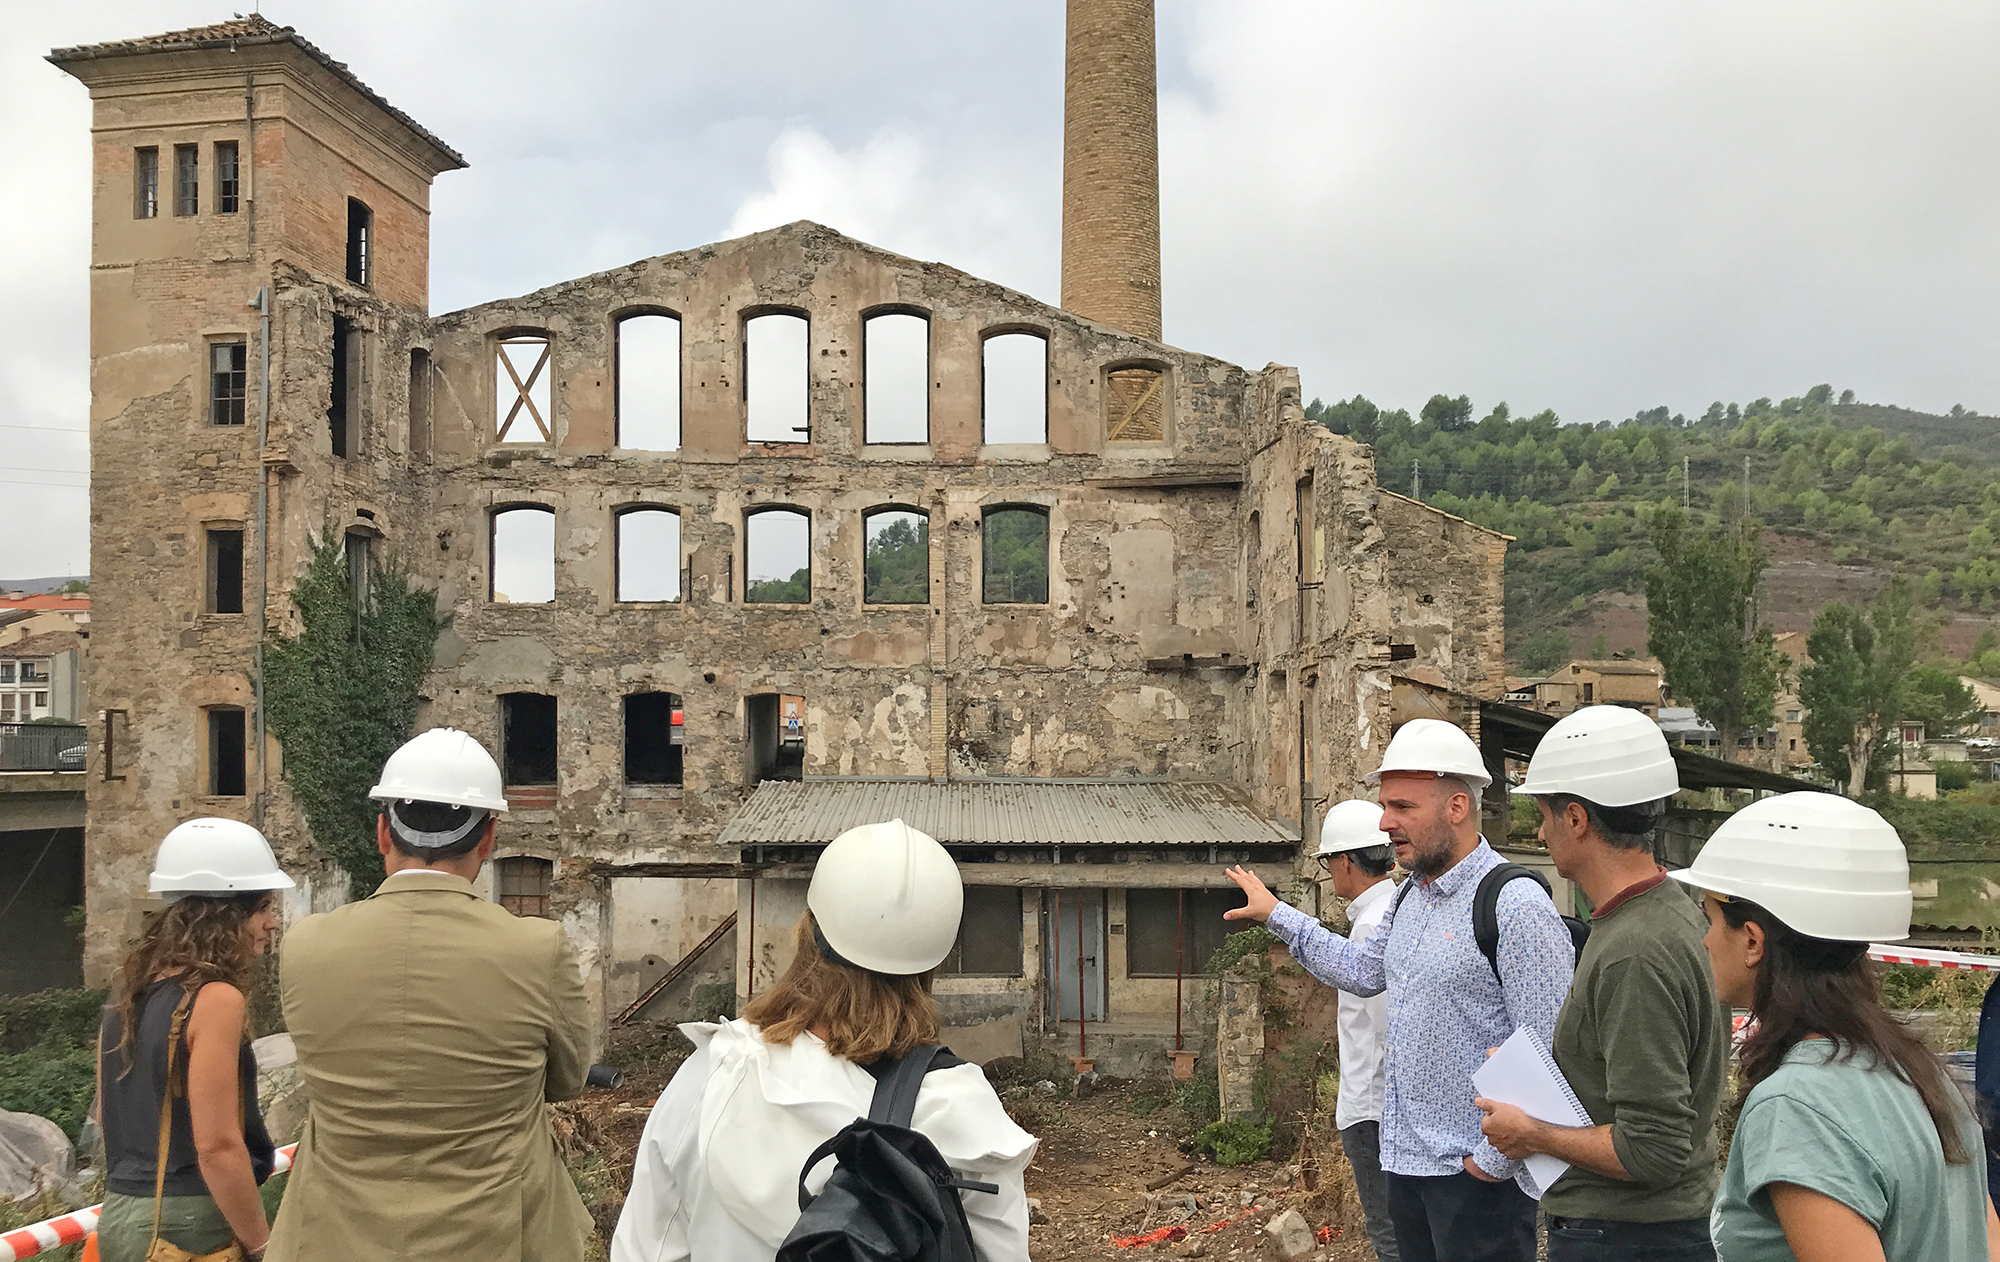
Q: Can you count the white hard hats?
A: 7